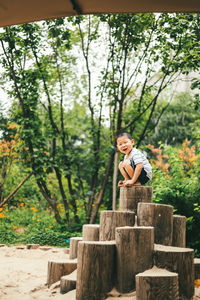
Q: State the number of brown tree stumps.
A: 13